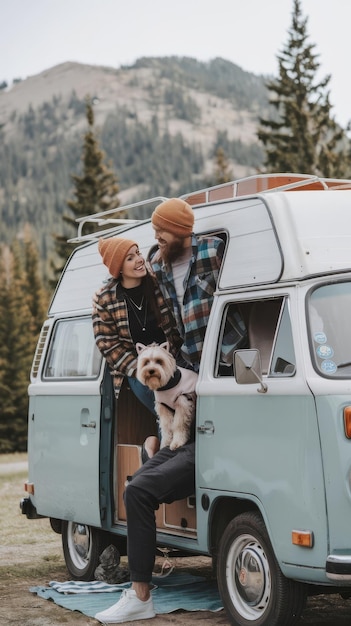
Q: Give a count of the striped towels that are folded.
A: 1